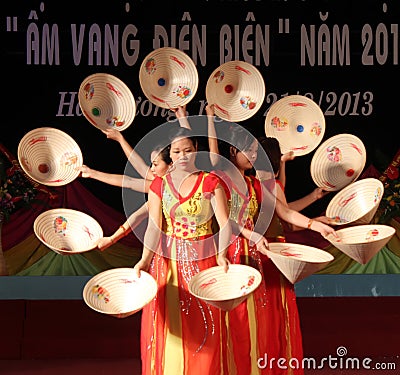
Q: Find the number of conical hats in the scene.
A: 12